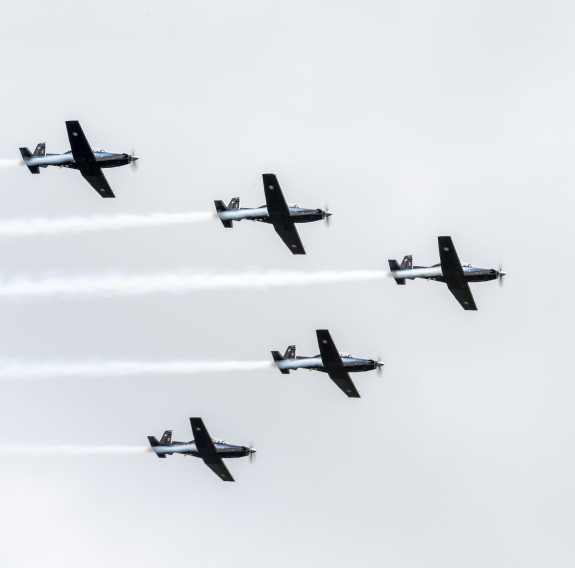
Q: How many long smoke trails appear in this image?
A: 4